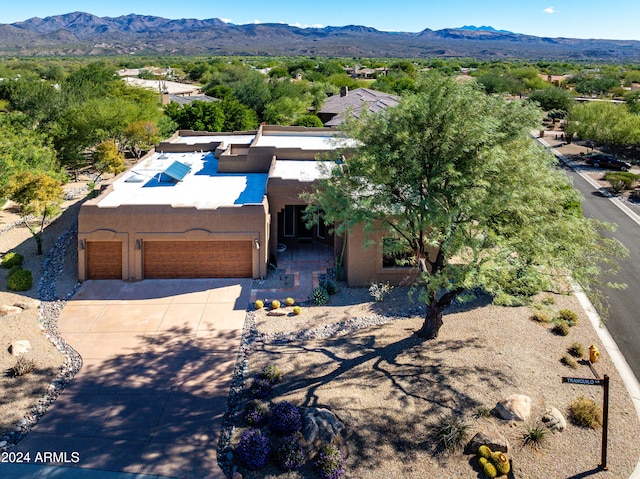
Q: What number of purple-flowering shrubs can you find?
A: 7